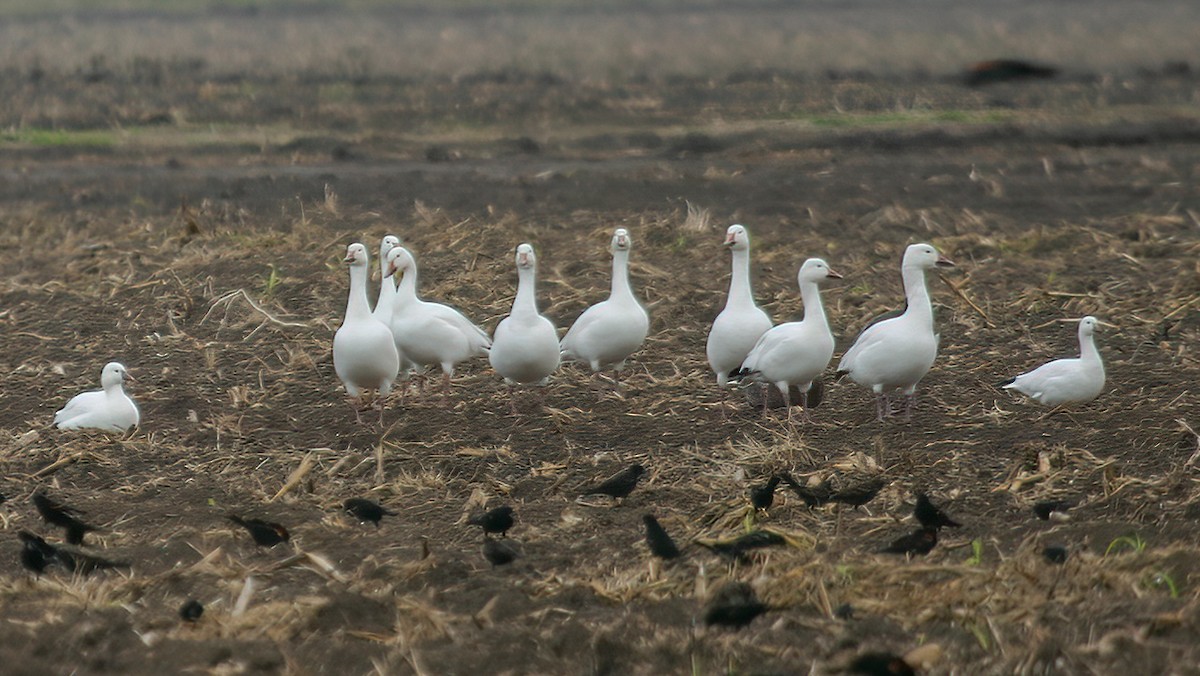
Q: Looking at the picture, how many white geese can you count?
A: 10